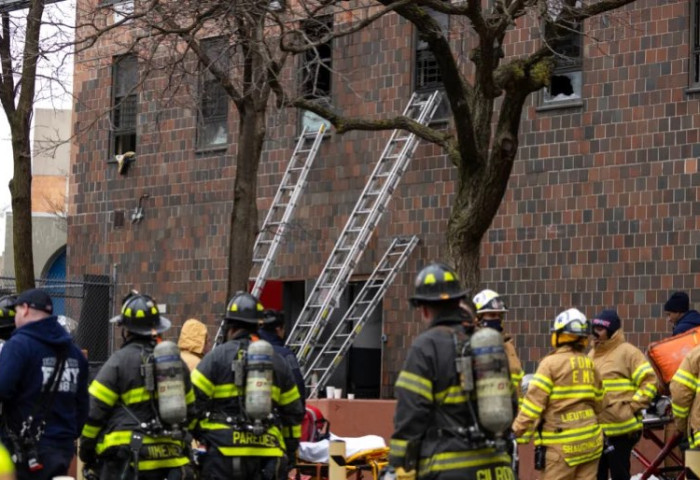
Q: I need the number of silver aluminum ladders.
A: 3